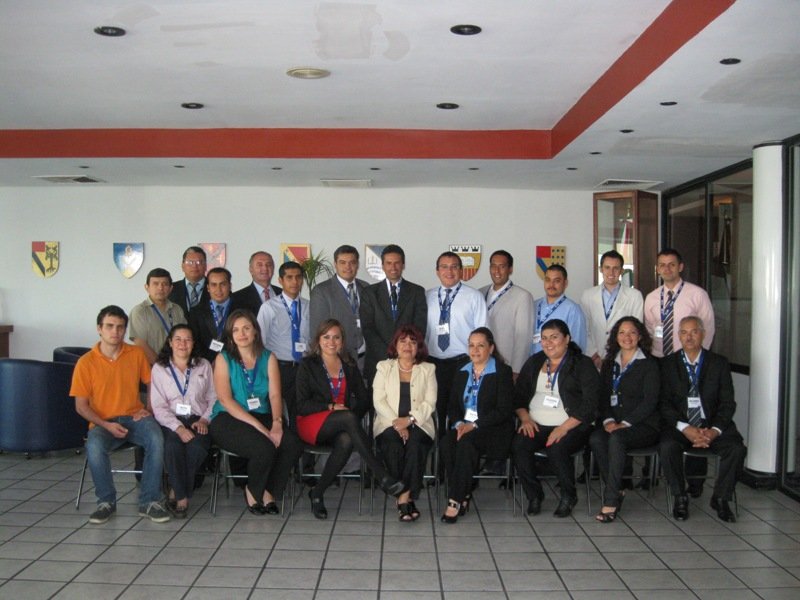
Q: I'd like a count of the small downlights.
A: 14